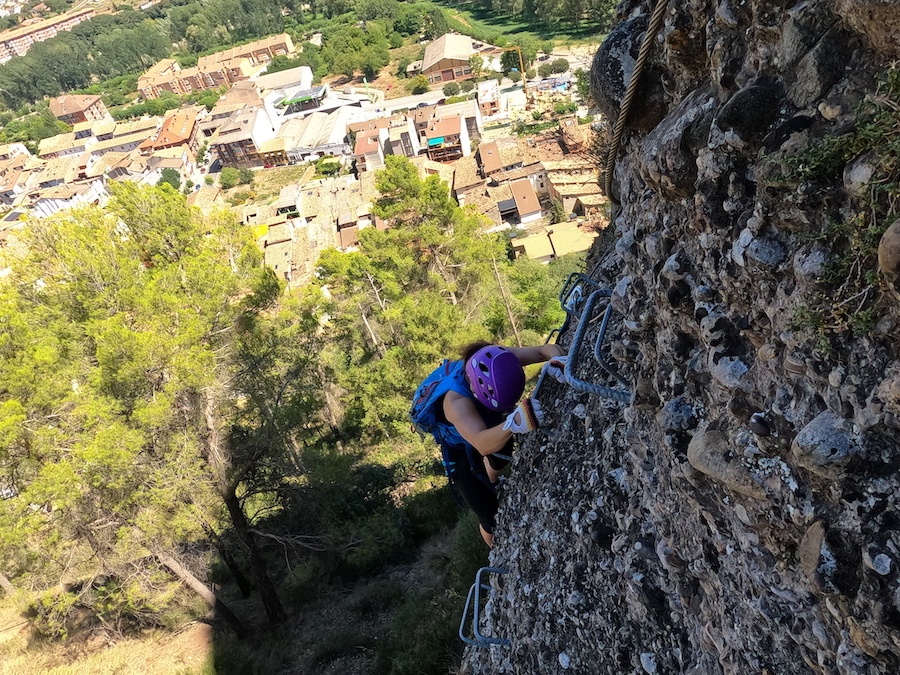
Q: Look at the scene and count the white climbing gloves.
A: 2